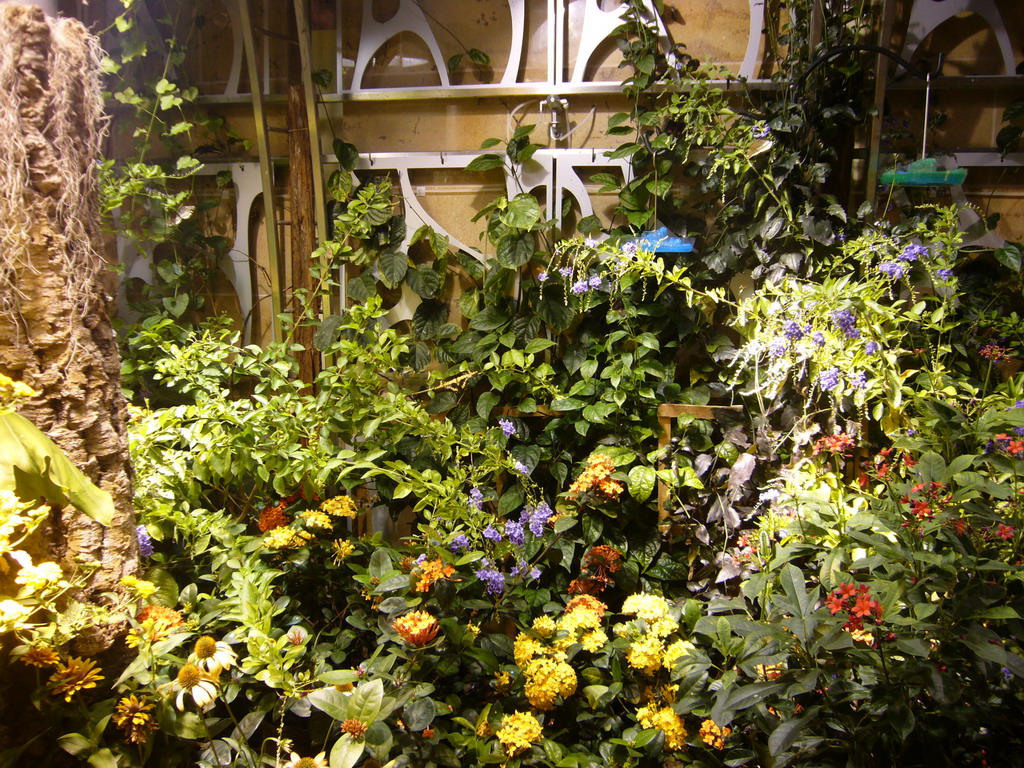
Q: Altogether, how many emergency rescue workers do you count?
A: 0